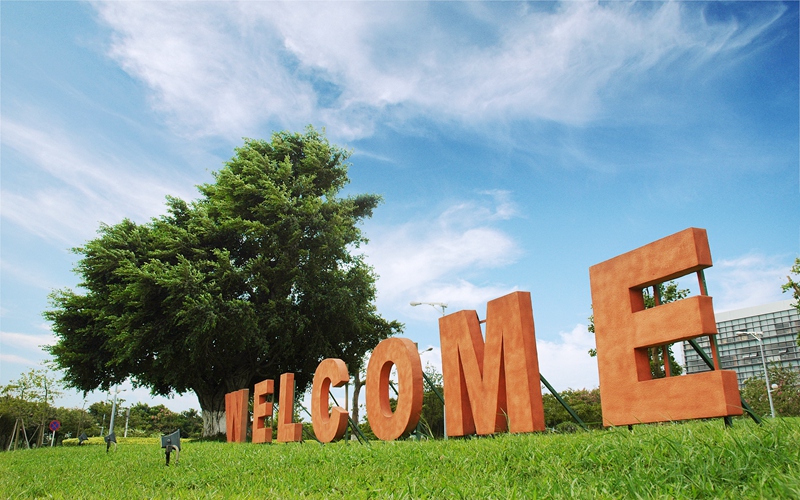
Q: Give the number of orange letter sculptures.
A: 7